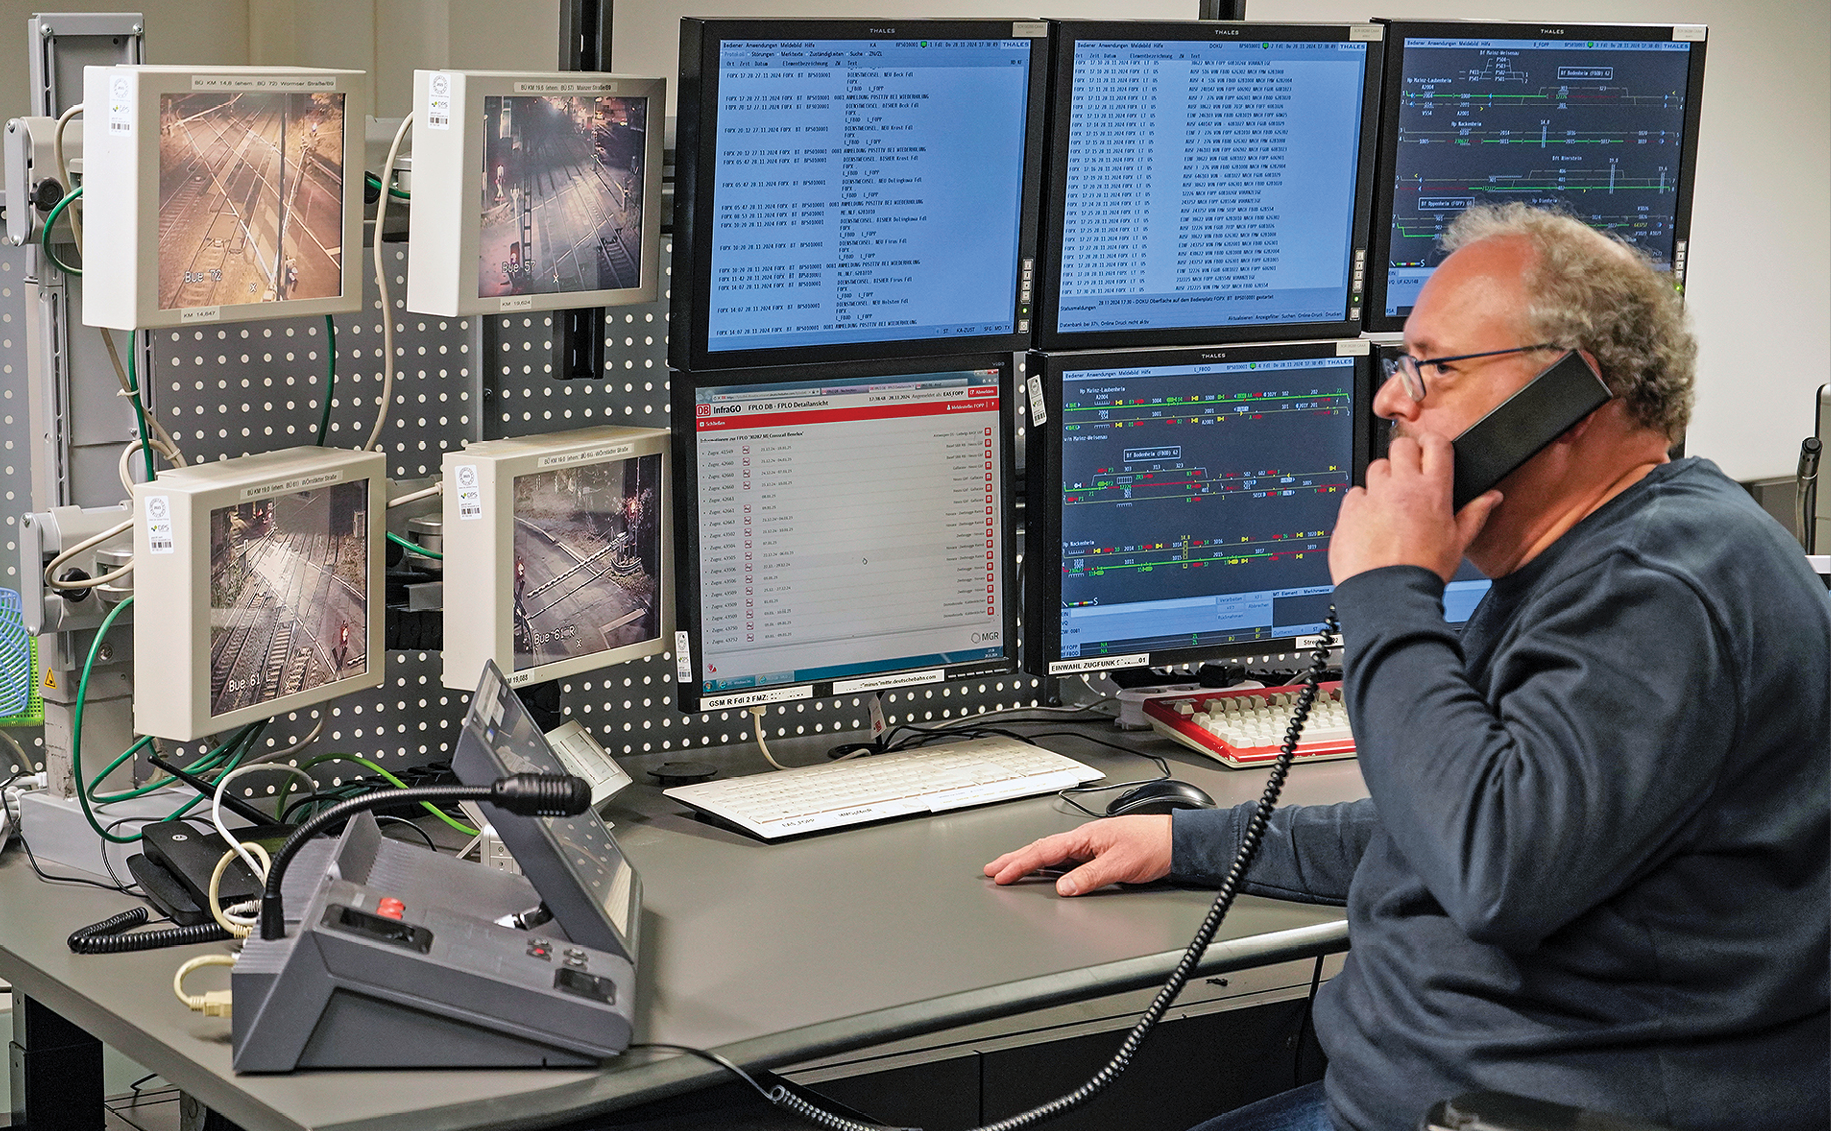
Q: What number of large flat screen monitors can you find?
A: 6